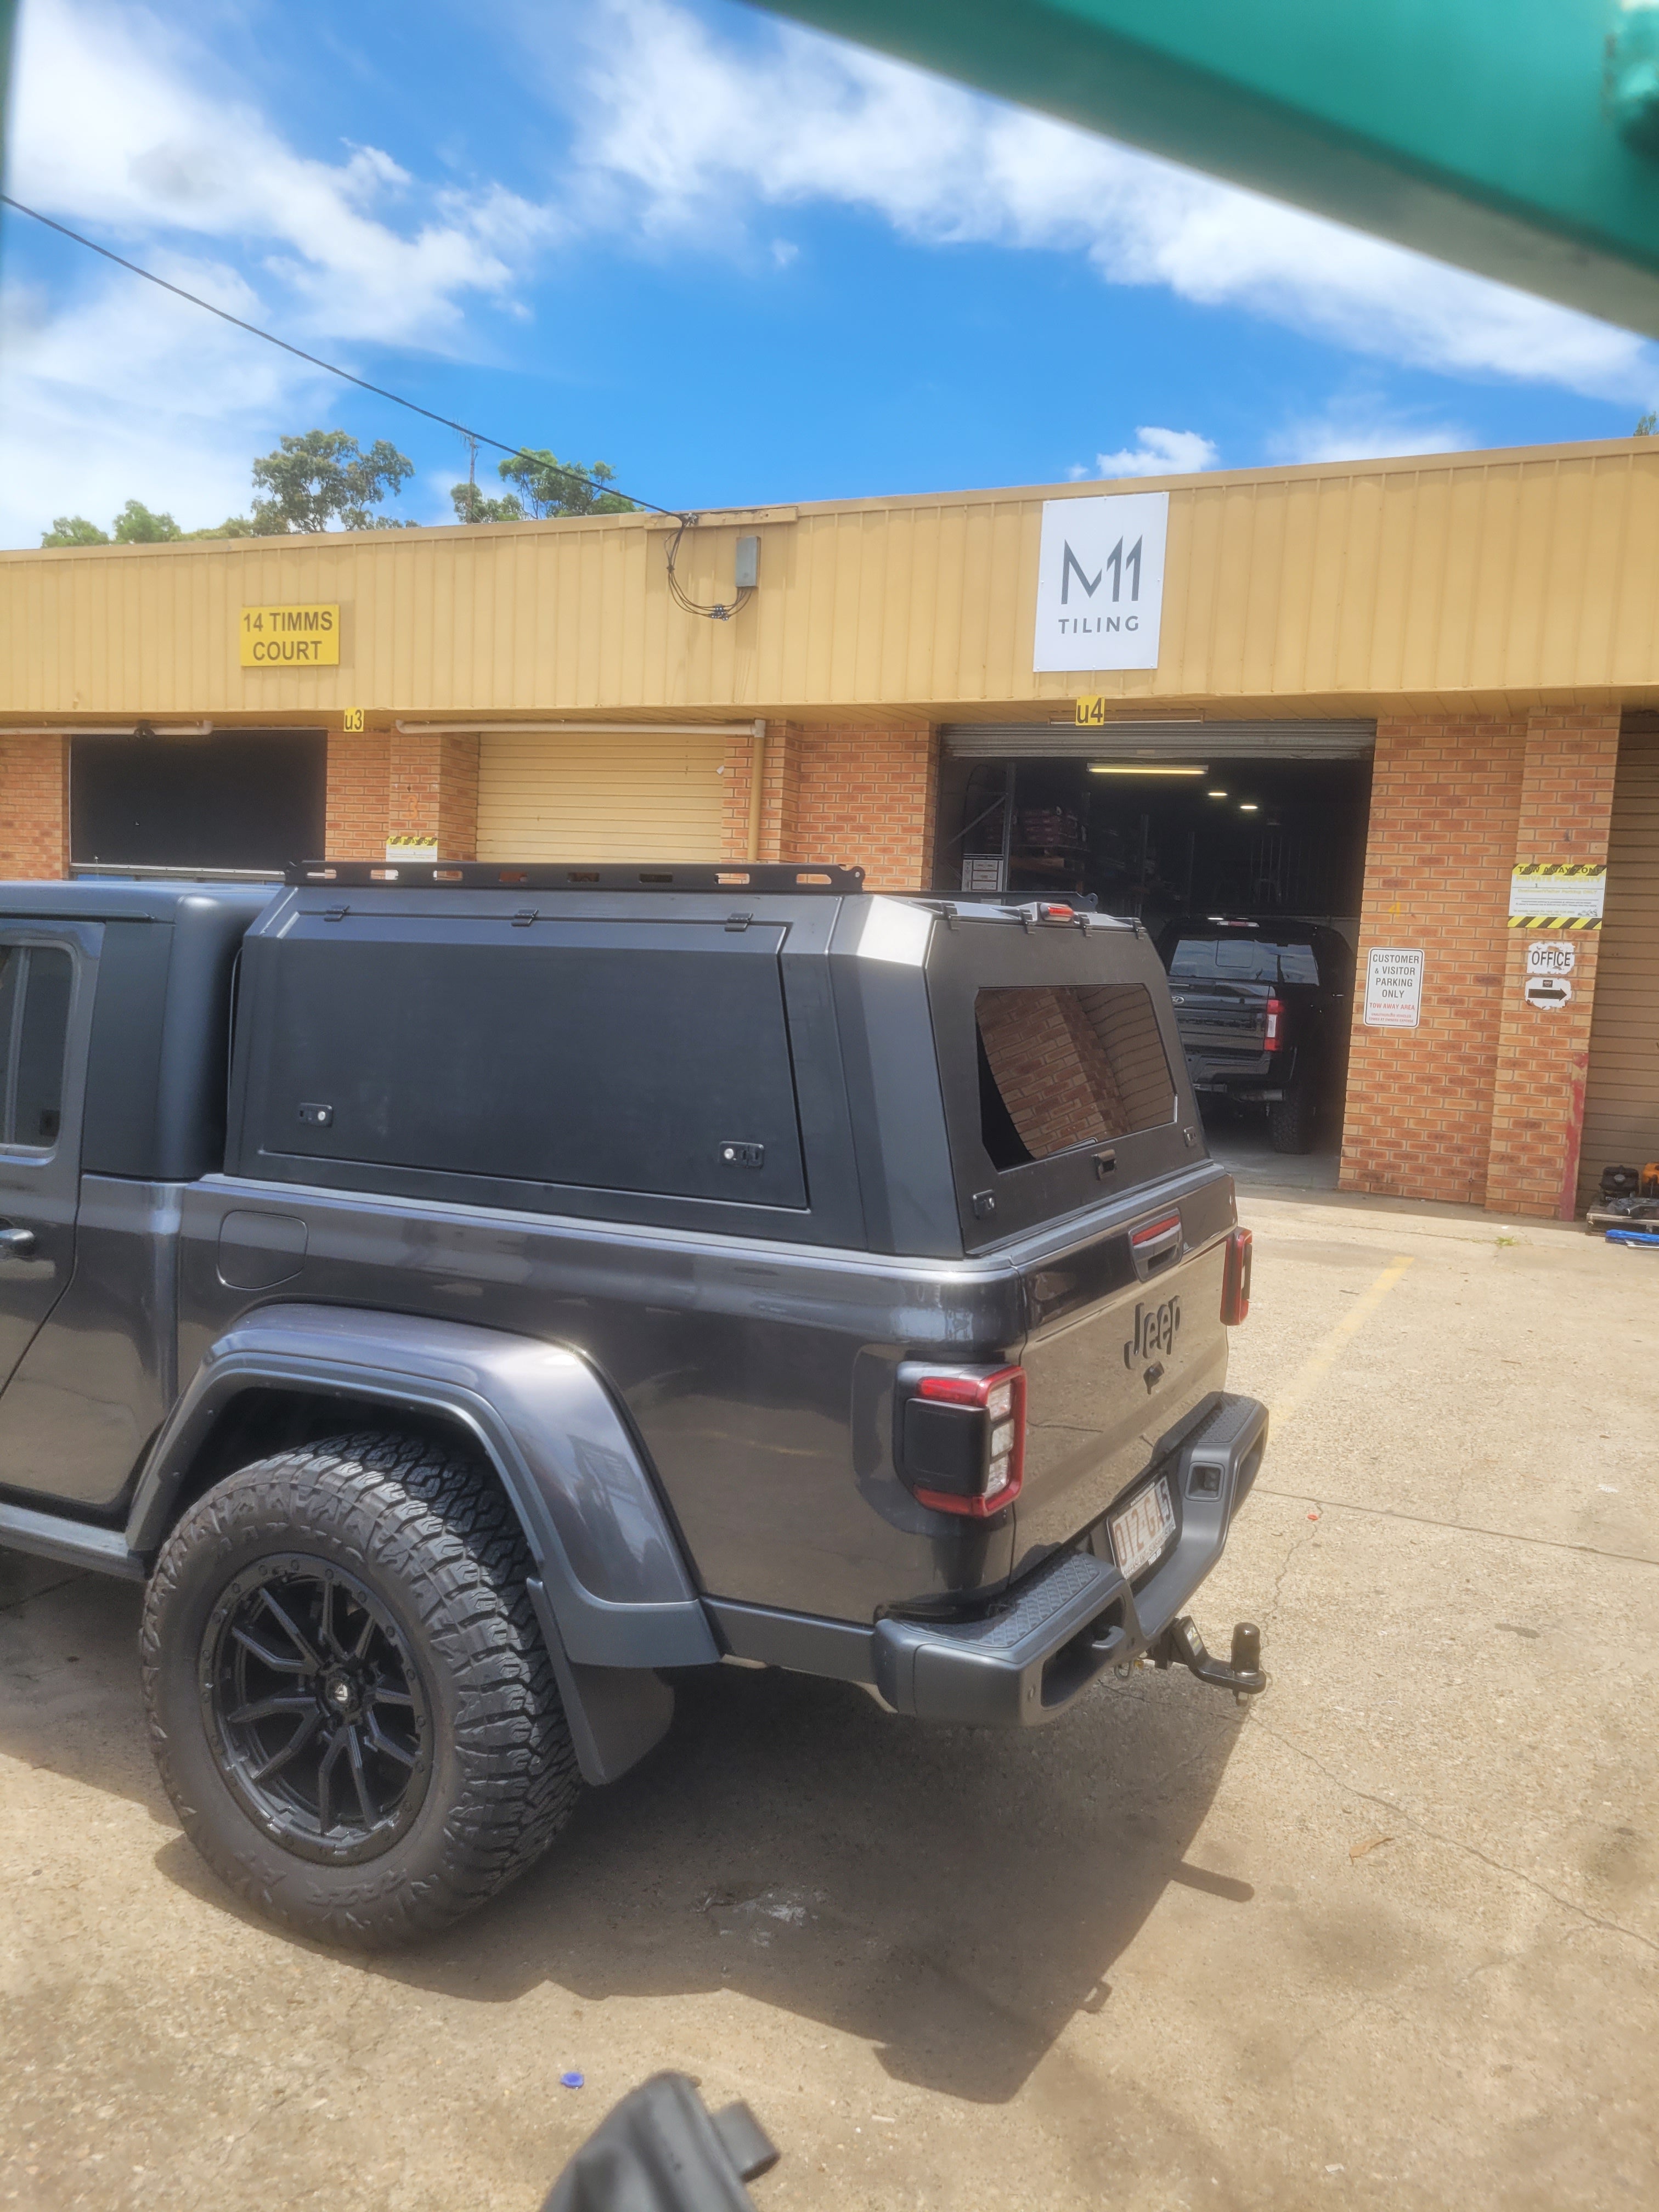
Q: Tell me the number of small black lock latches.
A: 4